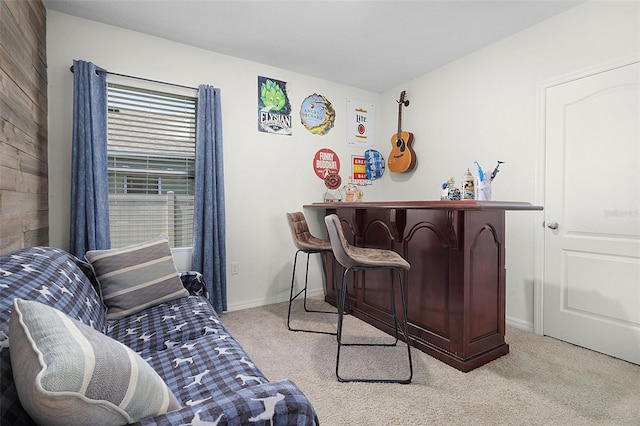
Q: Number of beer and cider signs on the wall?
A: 6